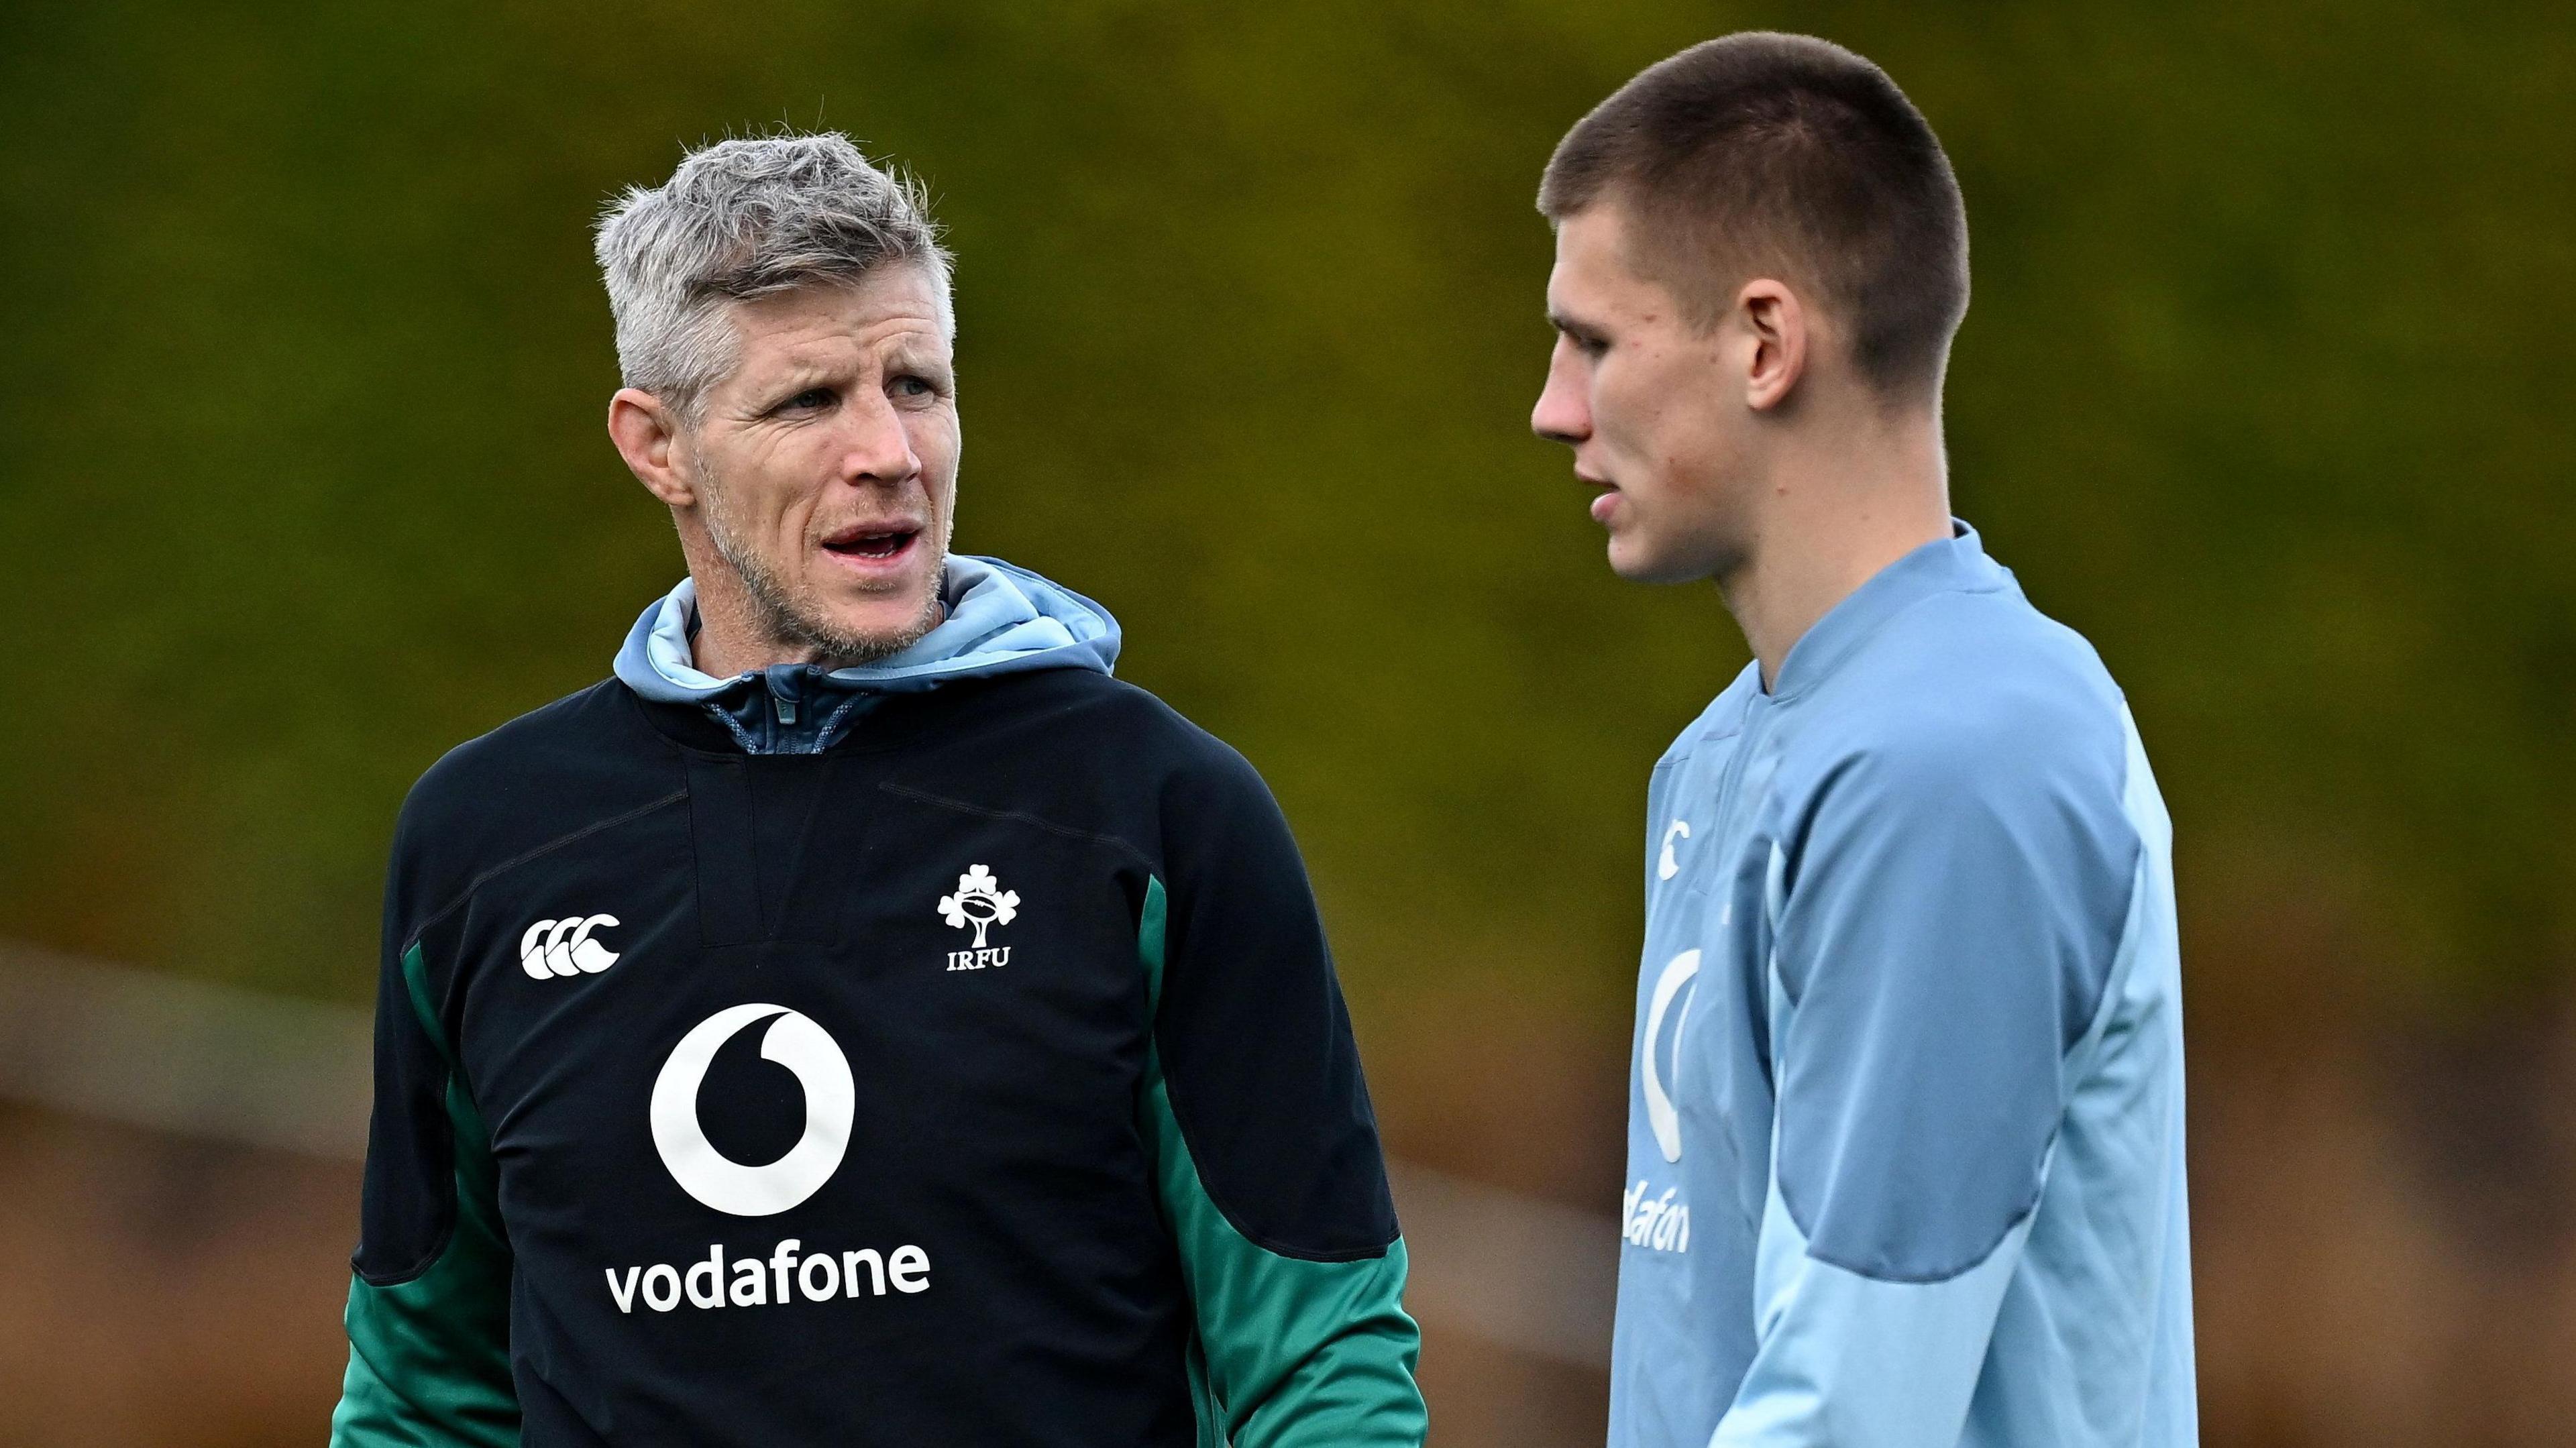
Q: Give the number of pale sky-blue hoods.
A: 1